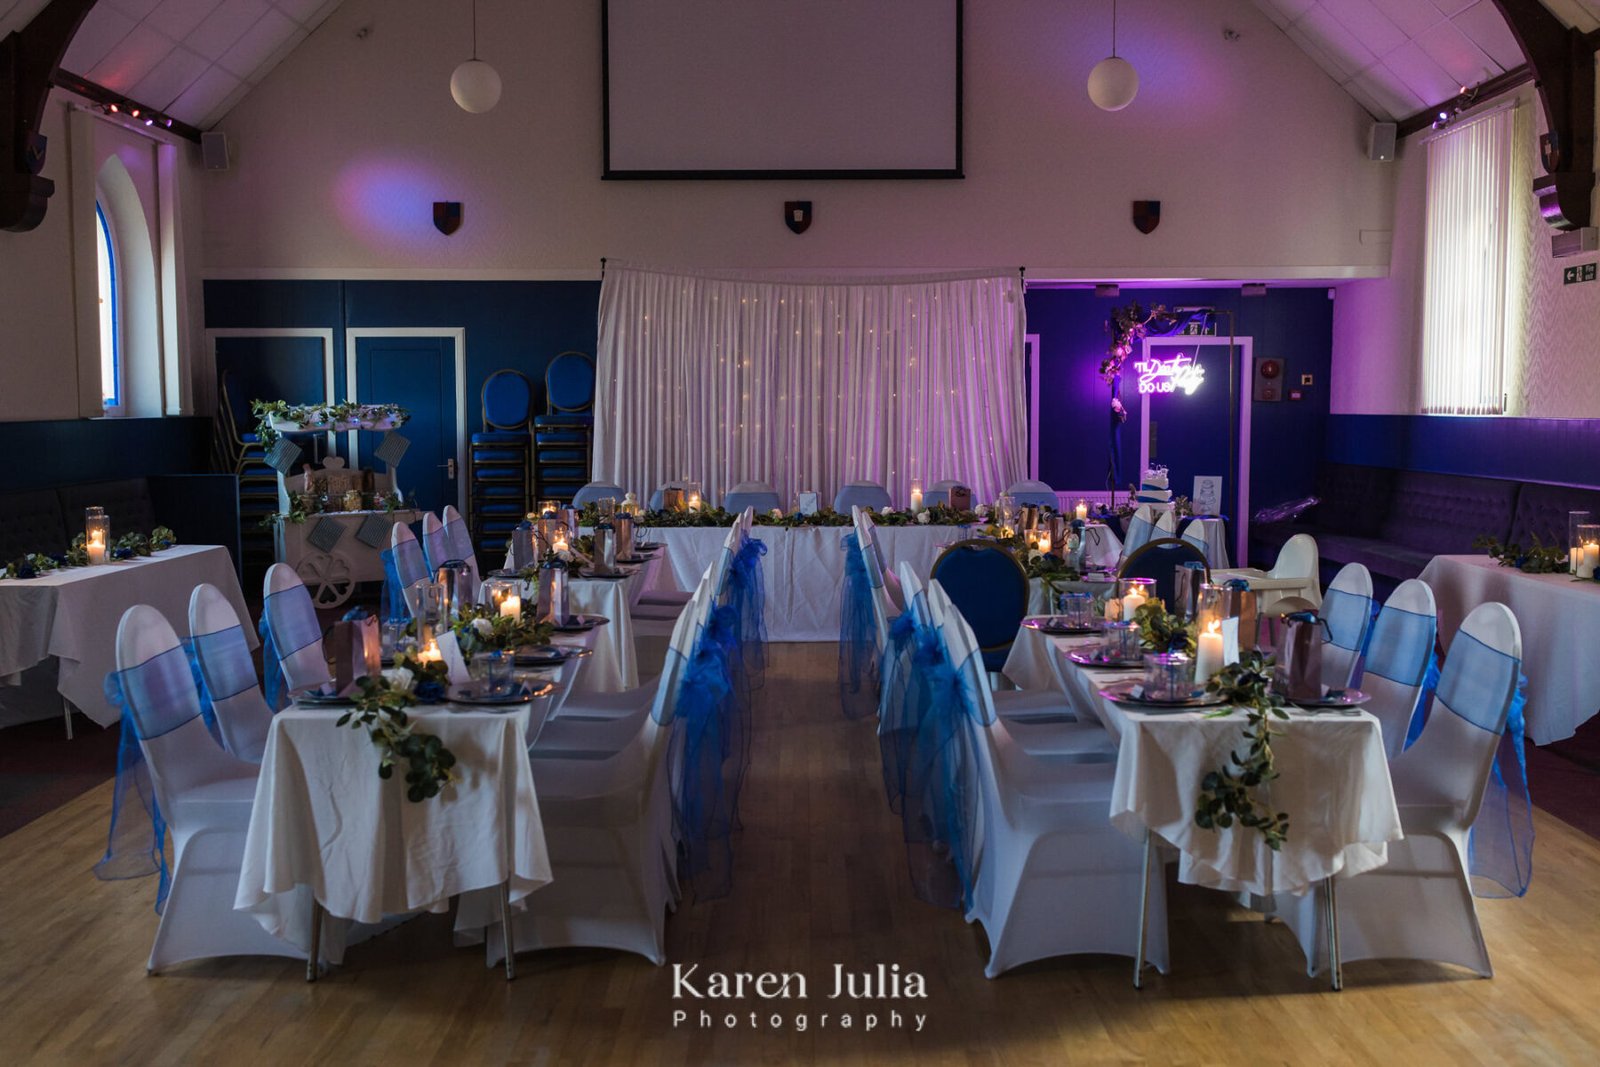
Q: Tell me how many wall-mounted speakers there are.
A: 2